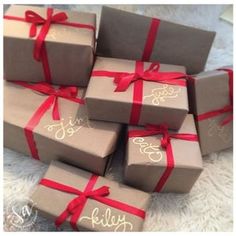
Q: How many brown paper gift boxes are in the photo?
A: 7